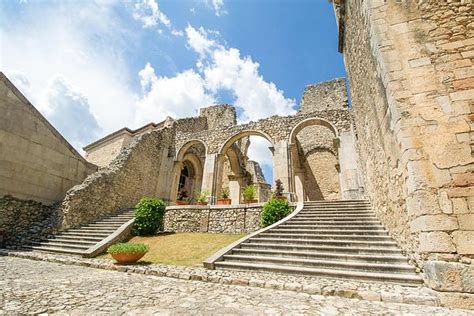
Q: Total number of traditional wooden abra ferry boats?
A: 0